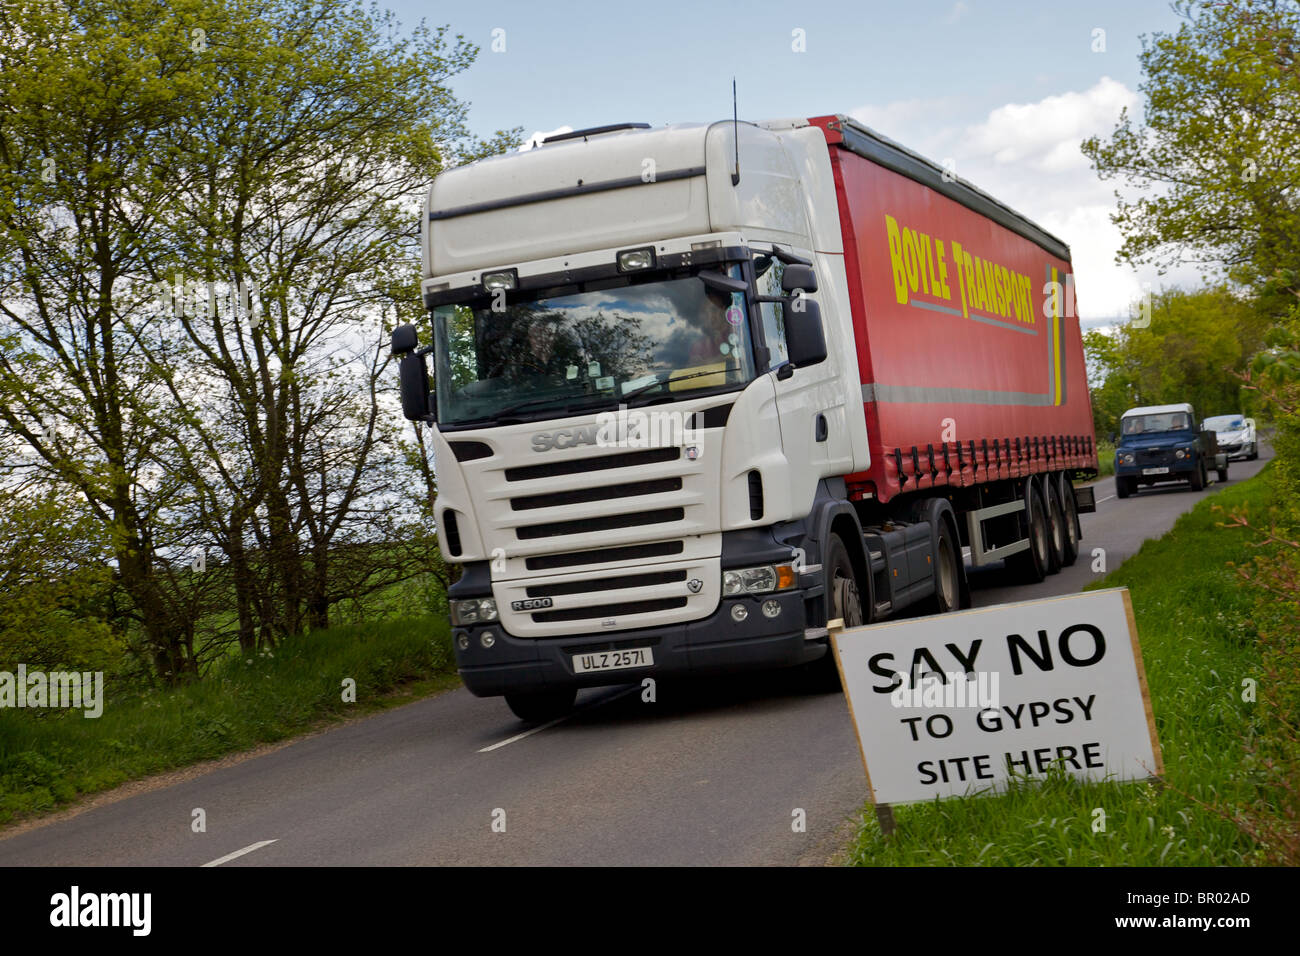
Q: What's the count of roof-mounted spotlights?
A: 2